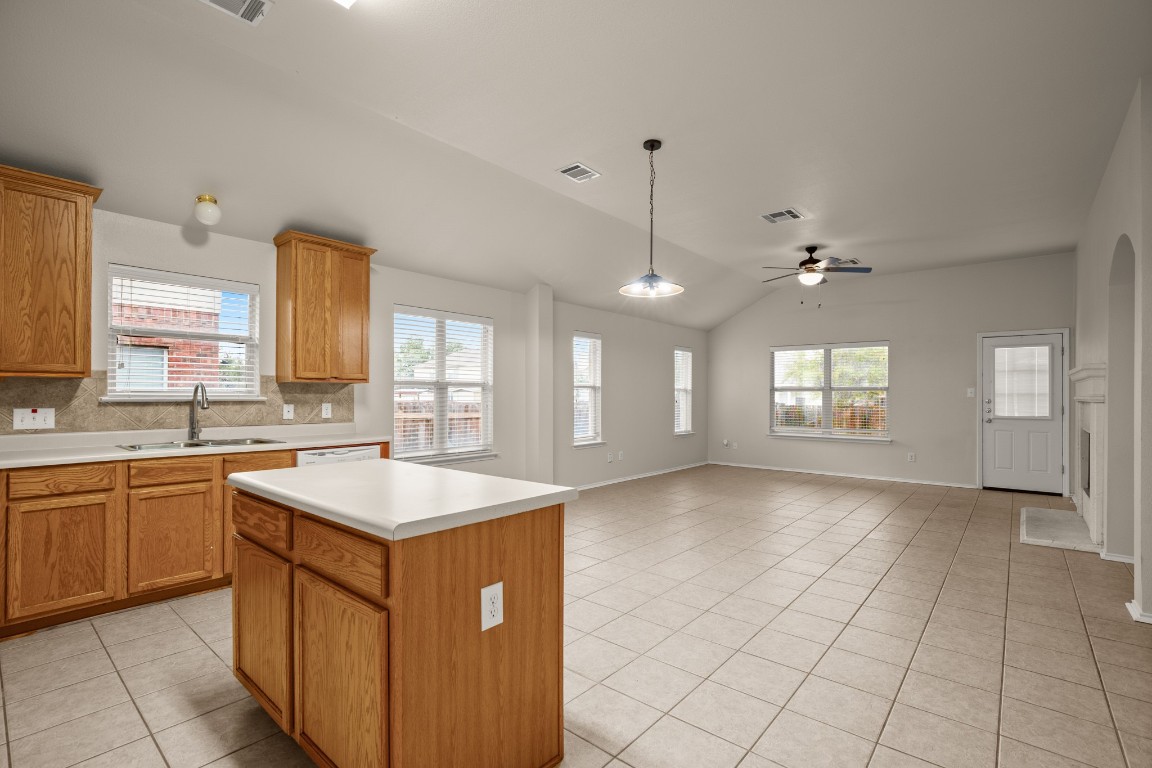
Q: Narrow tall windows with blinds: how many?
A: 2